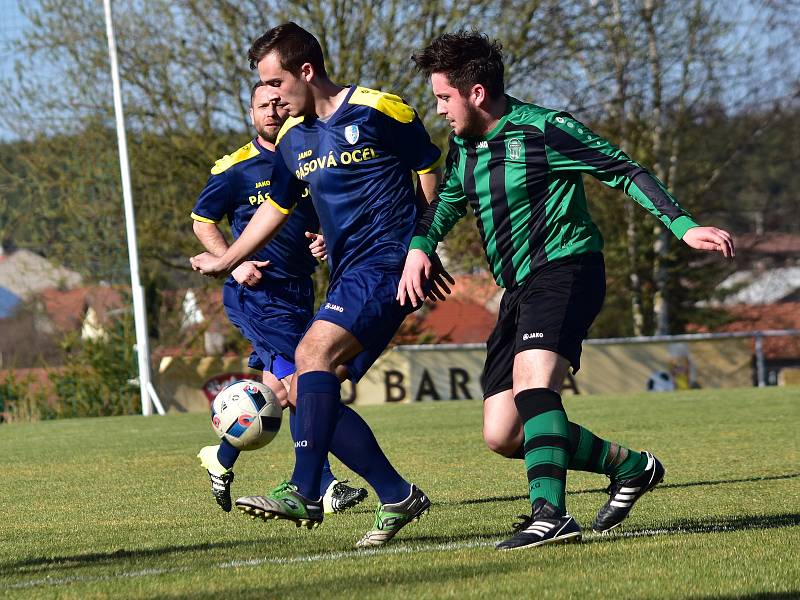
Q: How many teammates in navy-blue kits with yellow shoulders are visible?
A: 2